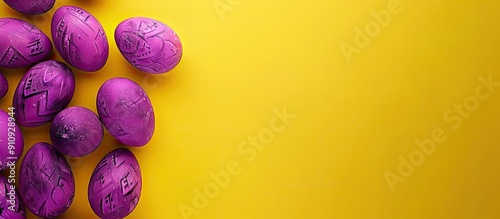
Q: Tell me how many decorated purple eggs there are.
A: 12